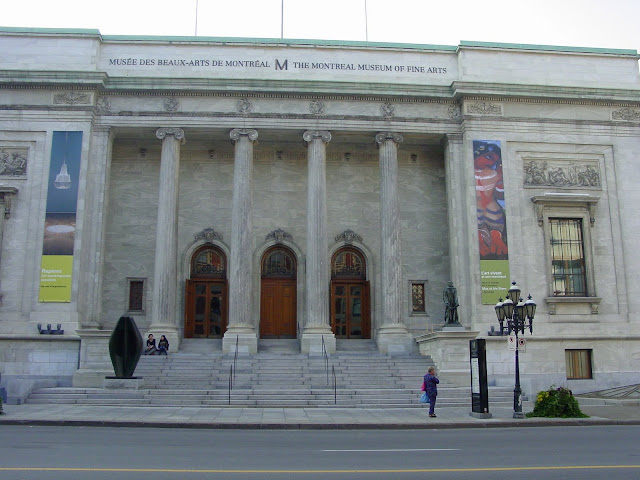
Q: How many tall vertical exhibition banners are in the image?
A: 2